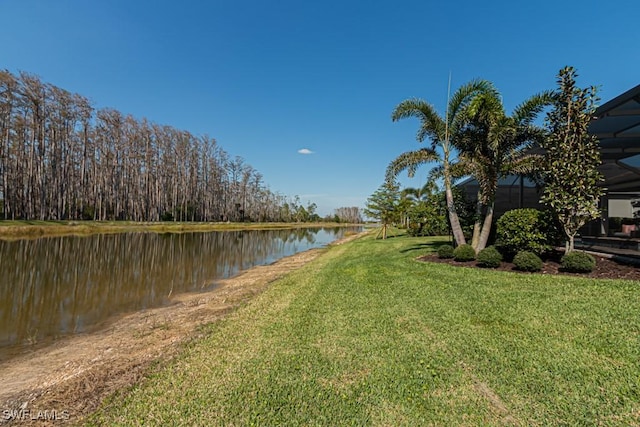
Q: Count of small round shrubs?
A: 5